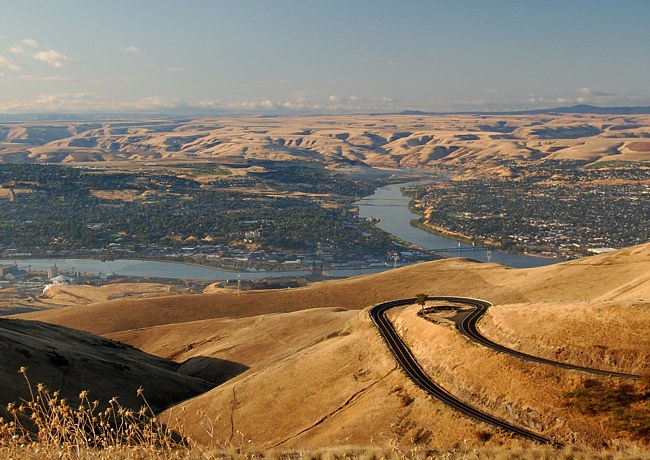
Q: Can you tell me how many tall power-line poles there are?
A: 3